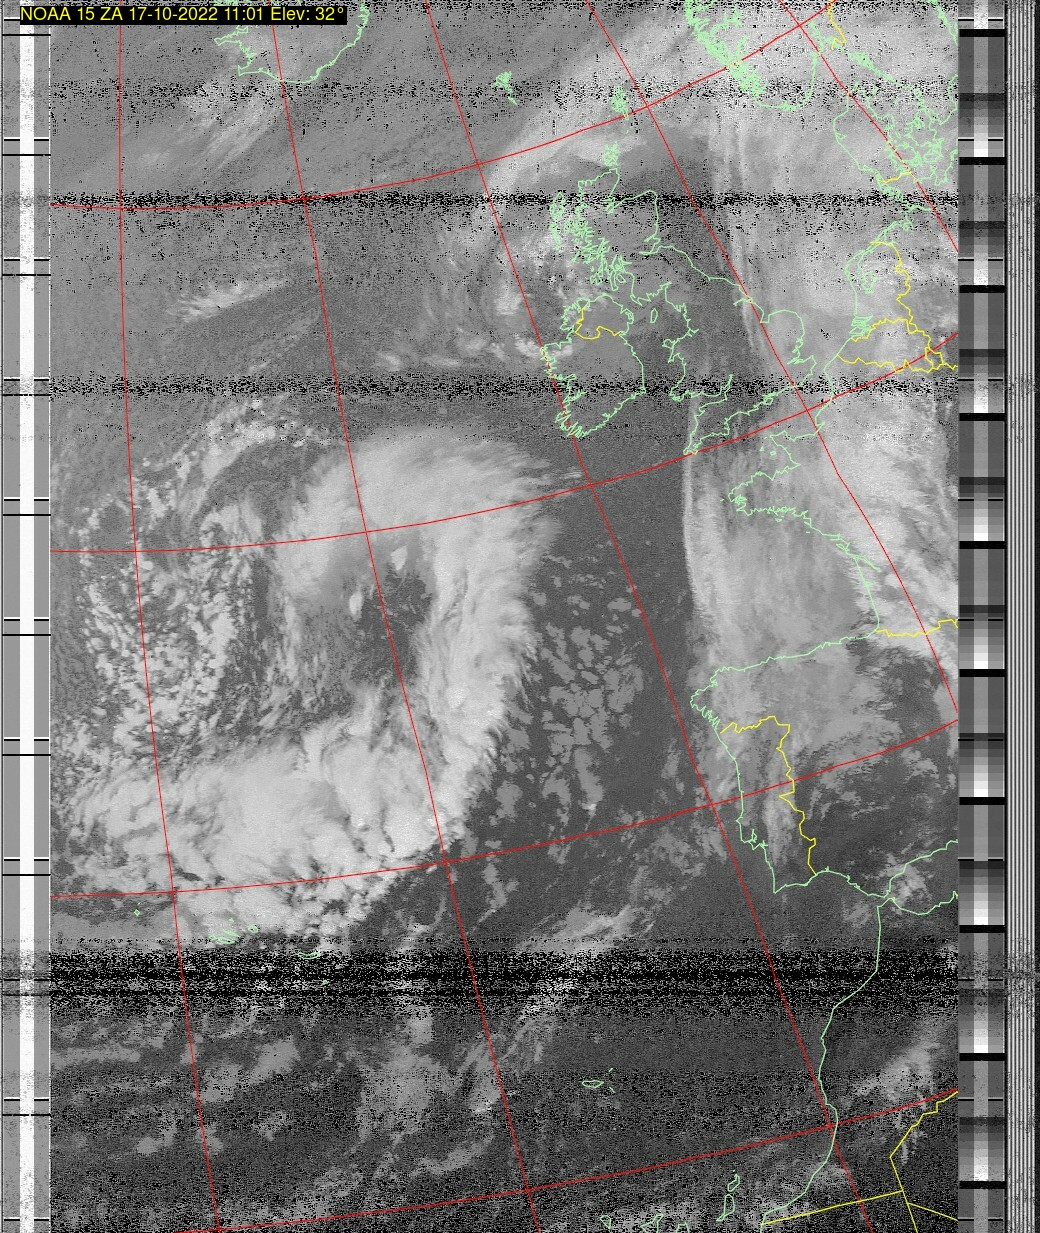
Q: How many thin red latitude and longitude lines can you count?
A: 9